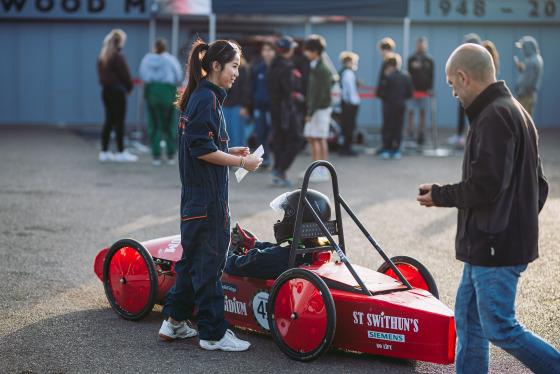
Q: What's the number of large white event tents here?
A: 0